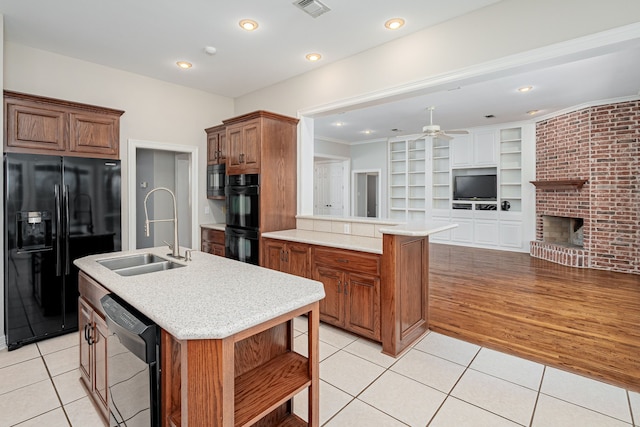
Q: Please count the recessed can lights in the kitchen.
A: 4